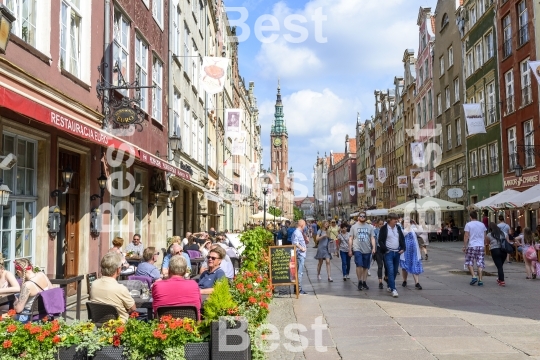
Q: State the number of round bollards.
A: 0